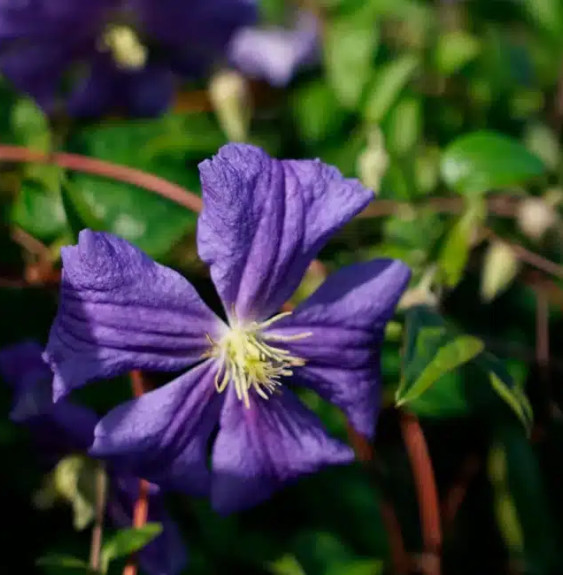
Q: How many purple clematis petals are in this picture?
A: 5